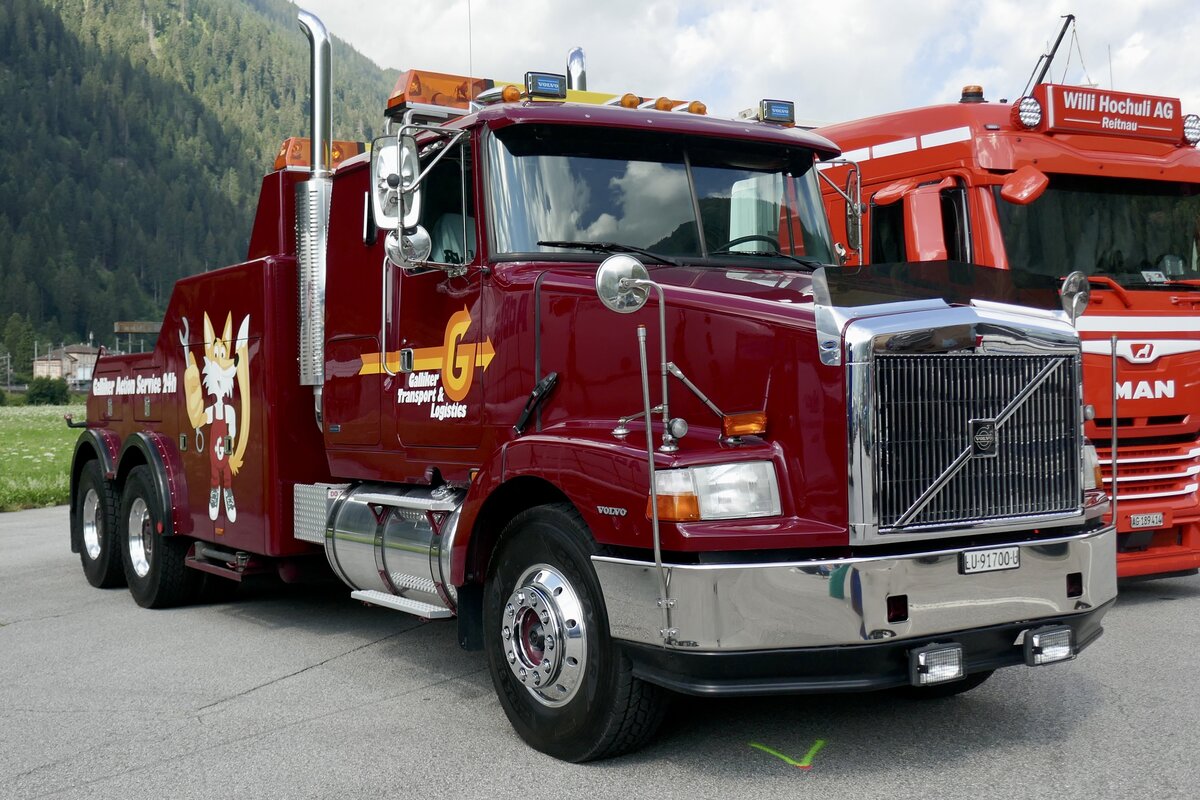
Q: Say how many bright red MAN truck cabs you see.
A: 1